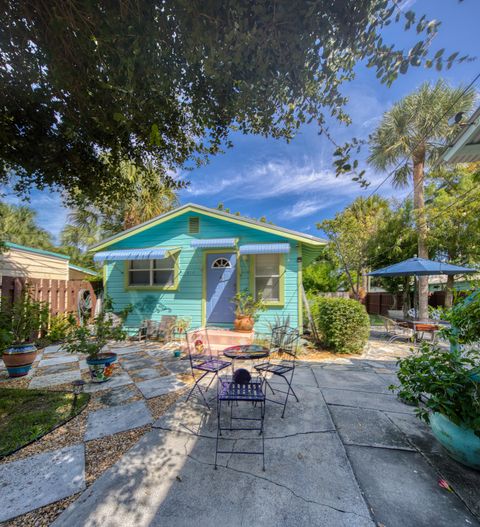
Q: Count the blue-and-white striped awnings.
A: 3